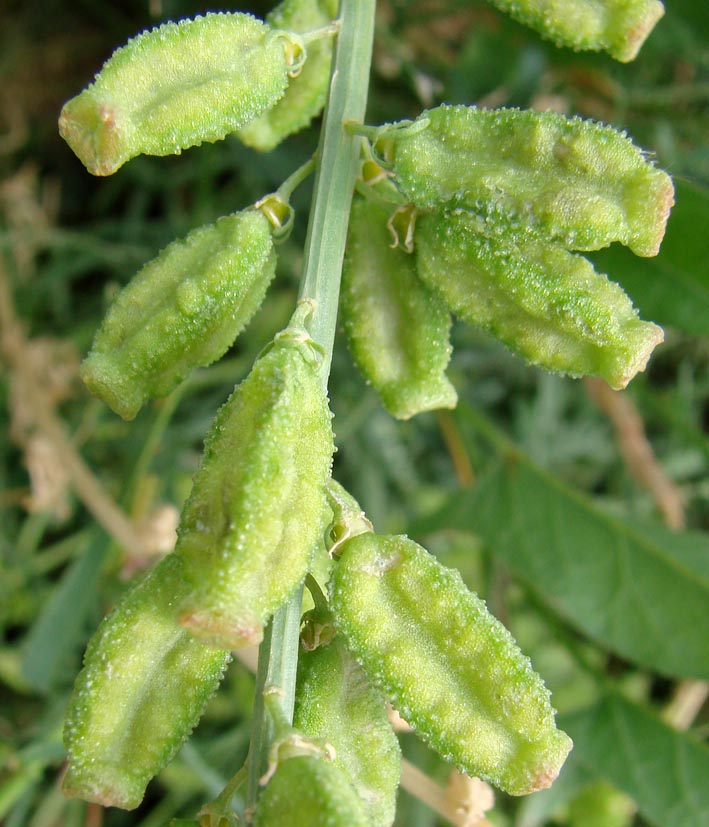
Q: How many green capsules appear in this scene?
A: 12